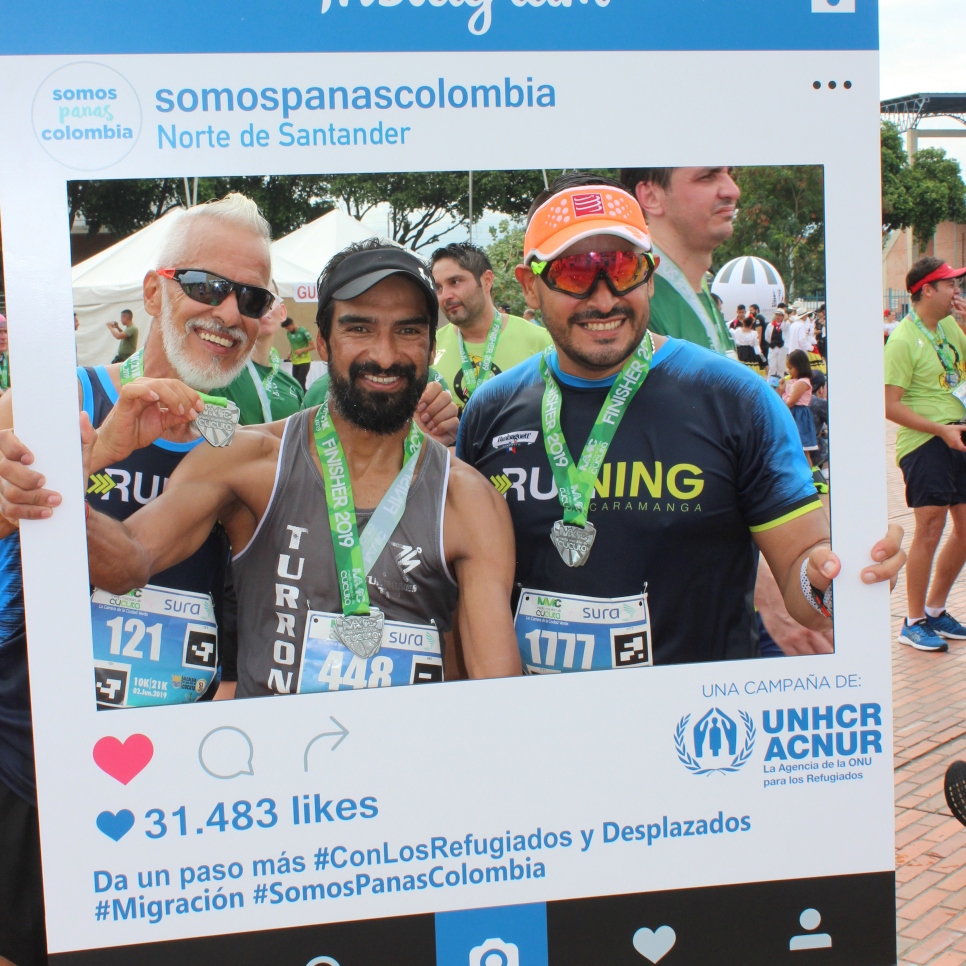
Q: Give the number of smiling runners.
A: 3